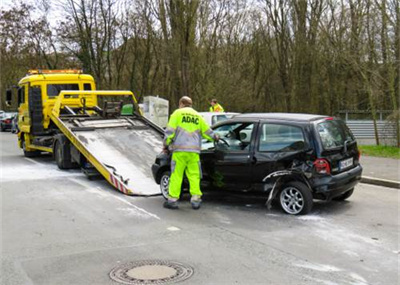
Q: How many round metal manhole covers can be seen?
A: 1